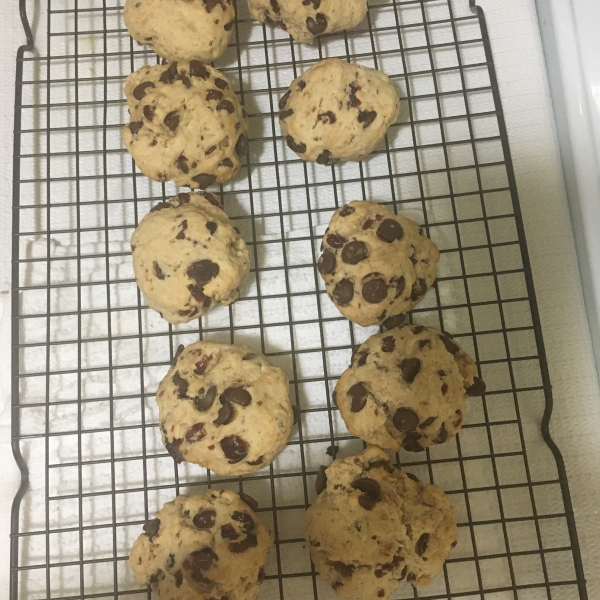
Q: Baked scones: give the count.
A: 10